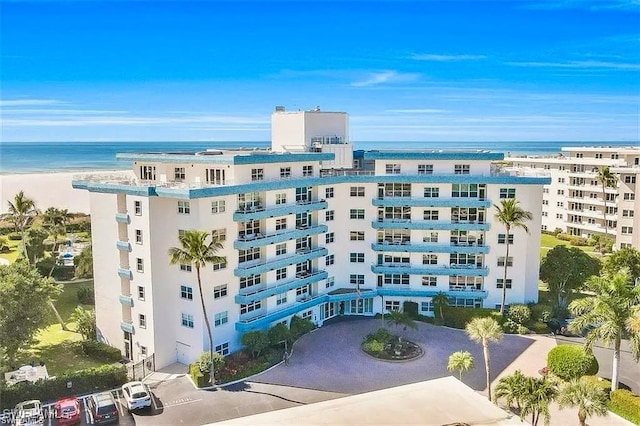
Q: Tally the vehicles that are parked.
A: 4